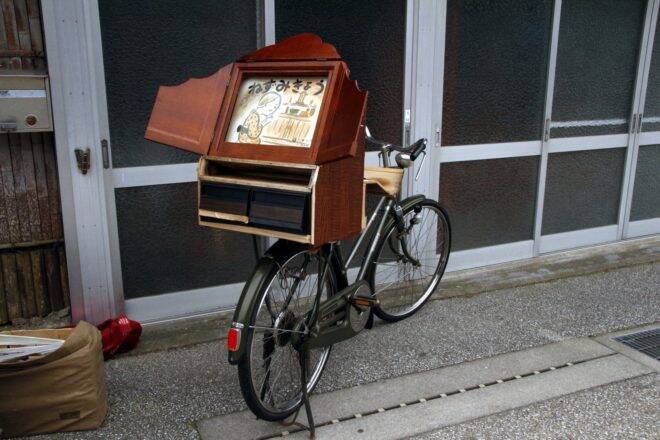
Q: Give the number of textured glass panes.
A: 10